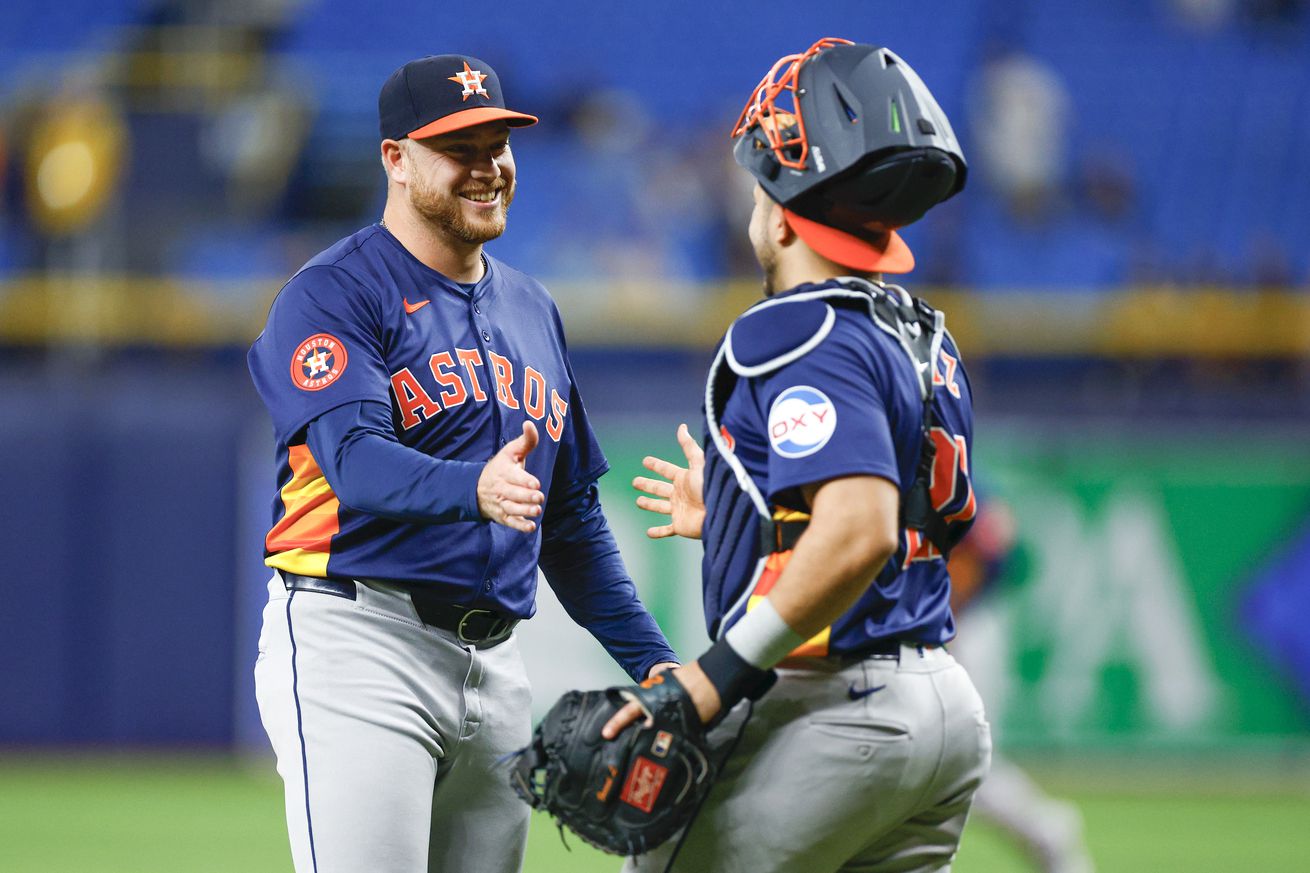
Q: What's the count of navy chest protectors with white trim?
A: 1